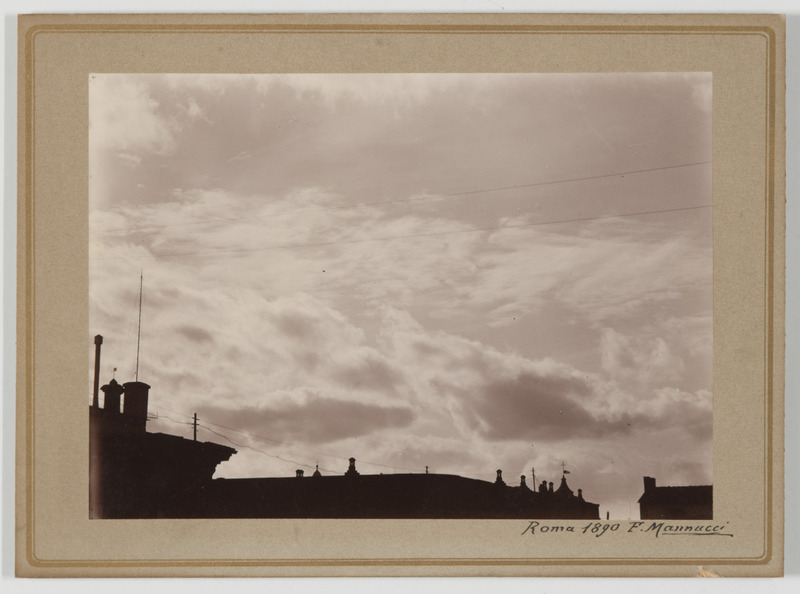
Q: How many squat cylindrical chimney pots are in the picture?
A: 2